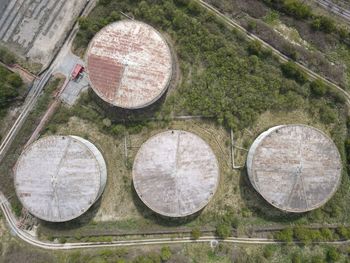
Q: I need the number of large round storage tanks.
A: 4